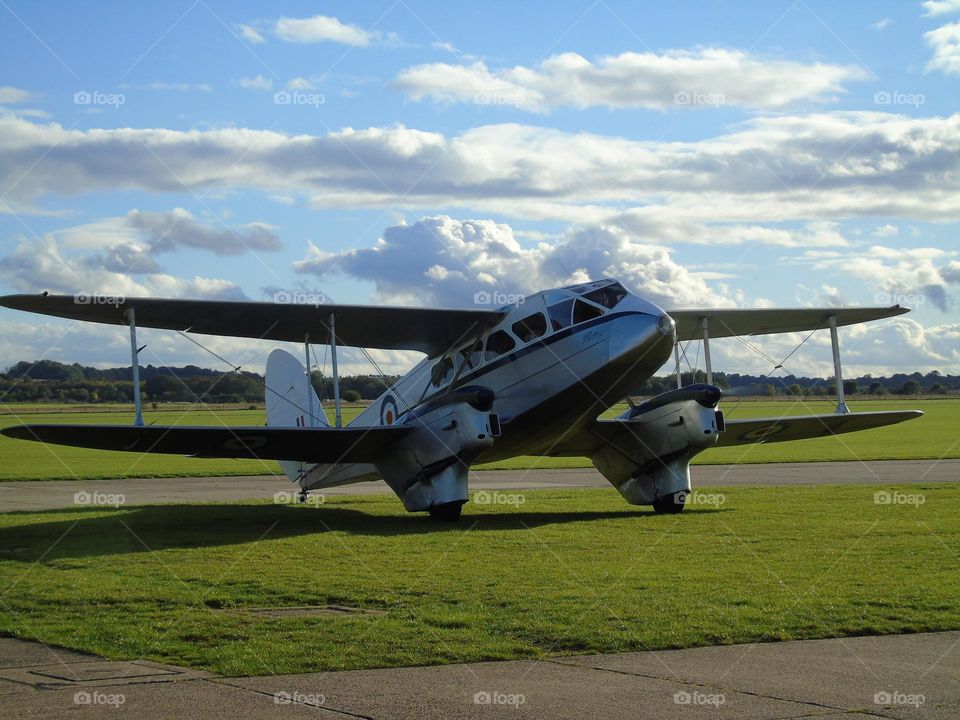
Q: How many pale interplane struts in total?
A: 6